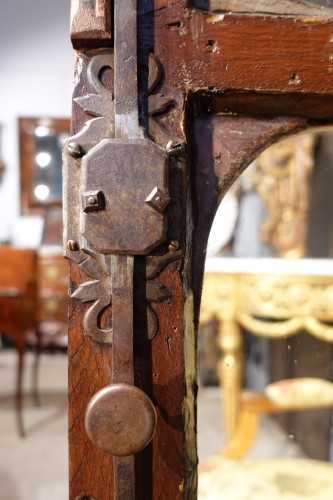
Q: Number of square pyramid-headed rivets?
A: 2